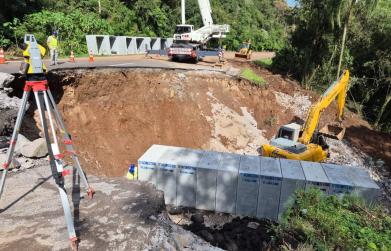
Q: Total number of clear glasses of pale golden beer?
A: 0